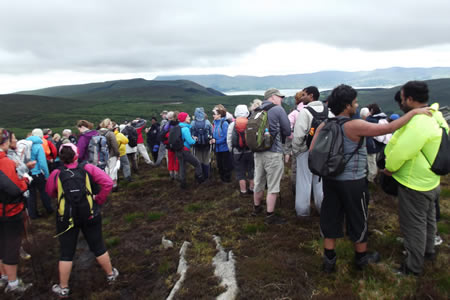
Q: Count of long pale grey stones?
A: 2